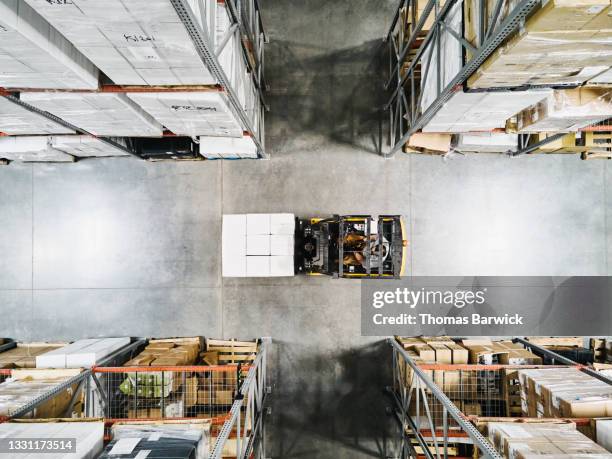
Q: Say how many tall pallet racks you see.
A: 4